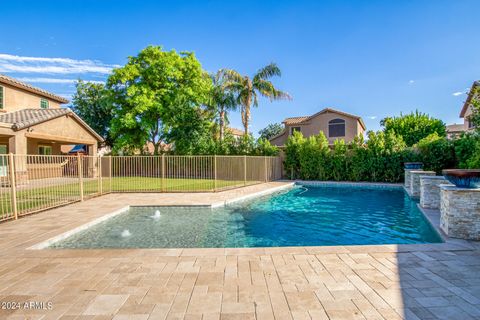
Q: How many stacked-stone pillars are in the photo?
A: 4